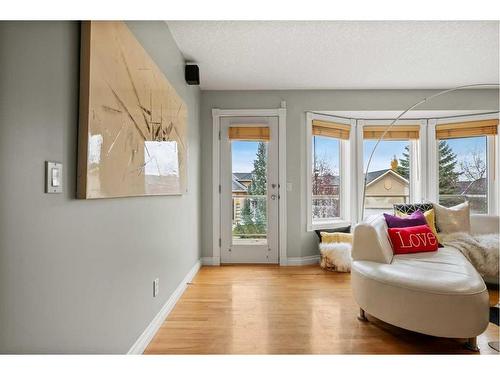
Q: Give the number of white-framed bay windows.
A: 3